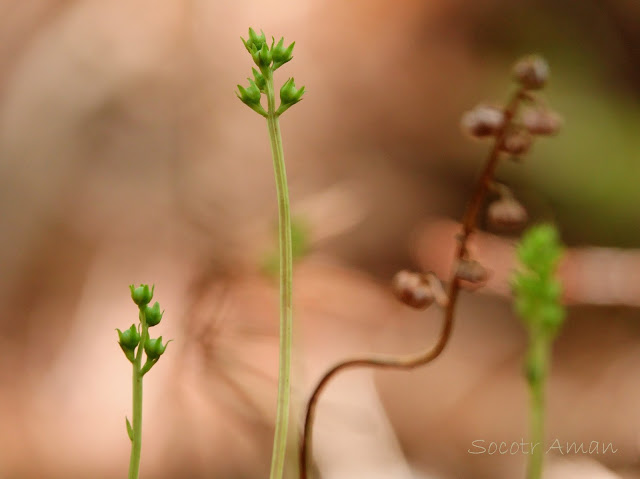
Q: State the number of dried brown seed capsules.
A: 7